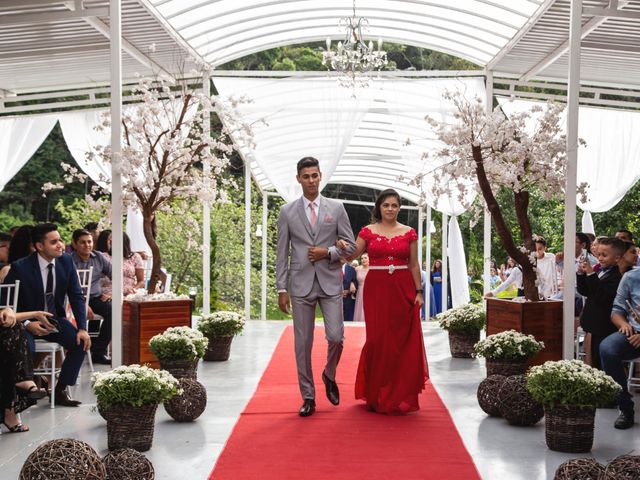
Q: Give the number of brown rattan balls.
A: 7